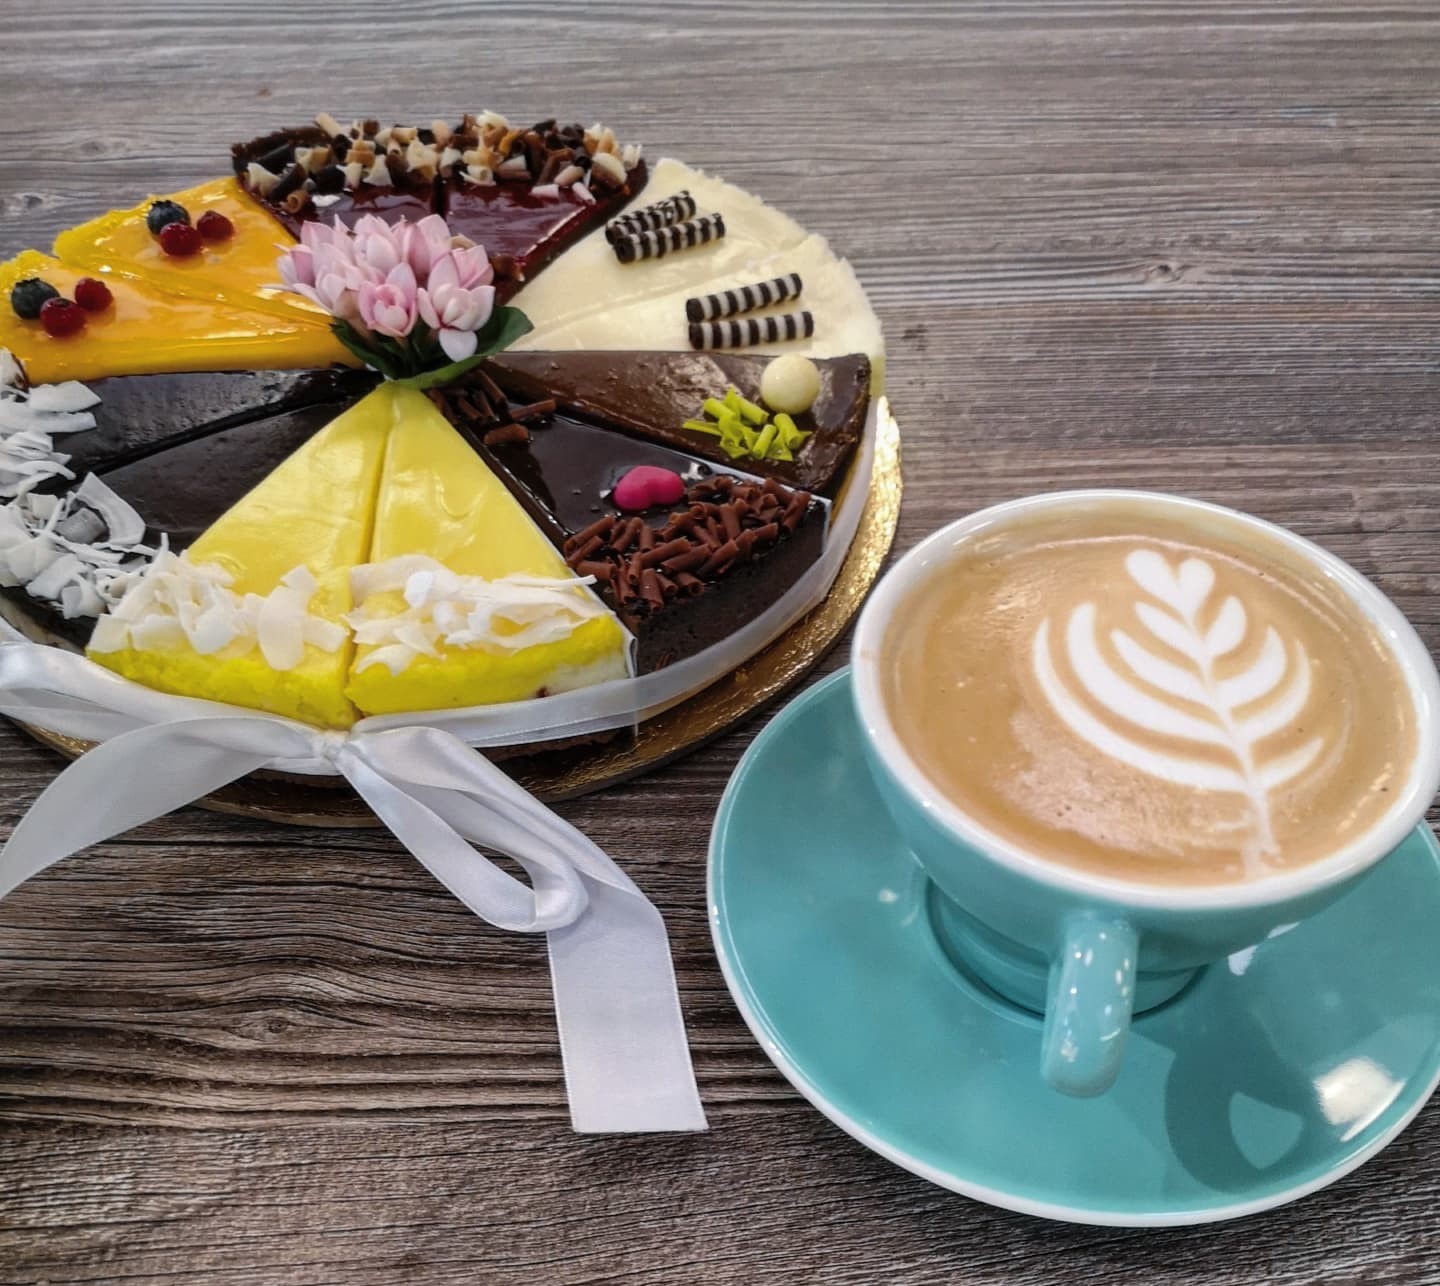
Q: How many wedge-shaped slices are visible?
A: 12